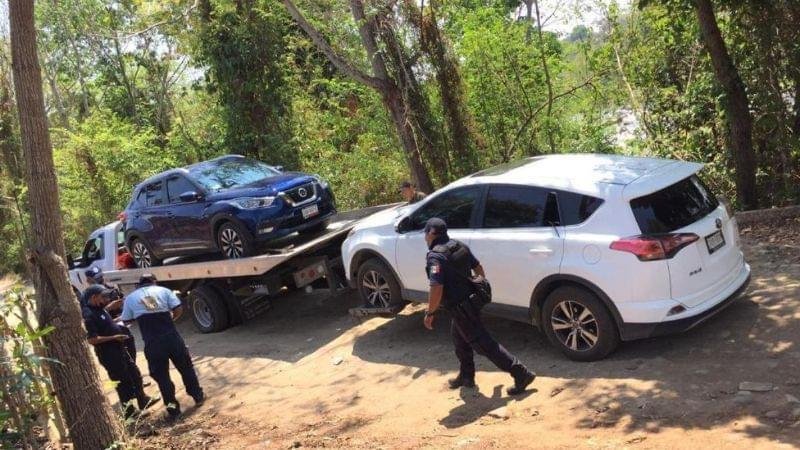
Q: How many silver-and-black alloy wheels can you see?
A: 4